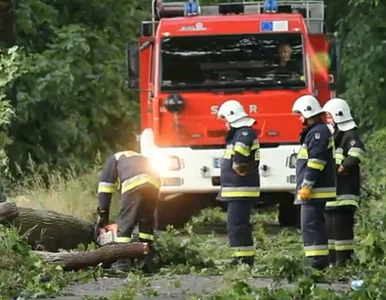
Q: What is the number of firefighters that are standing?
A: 3